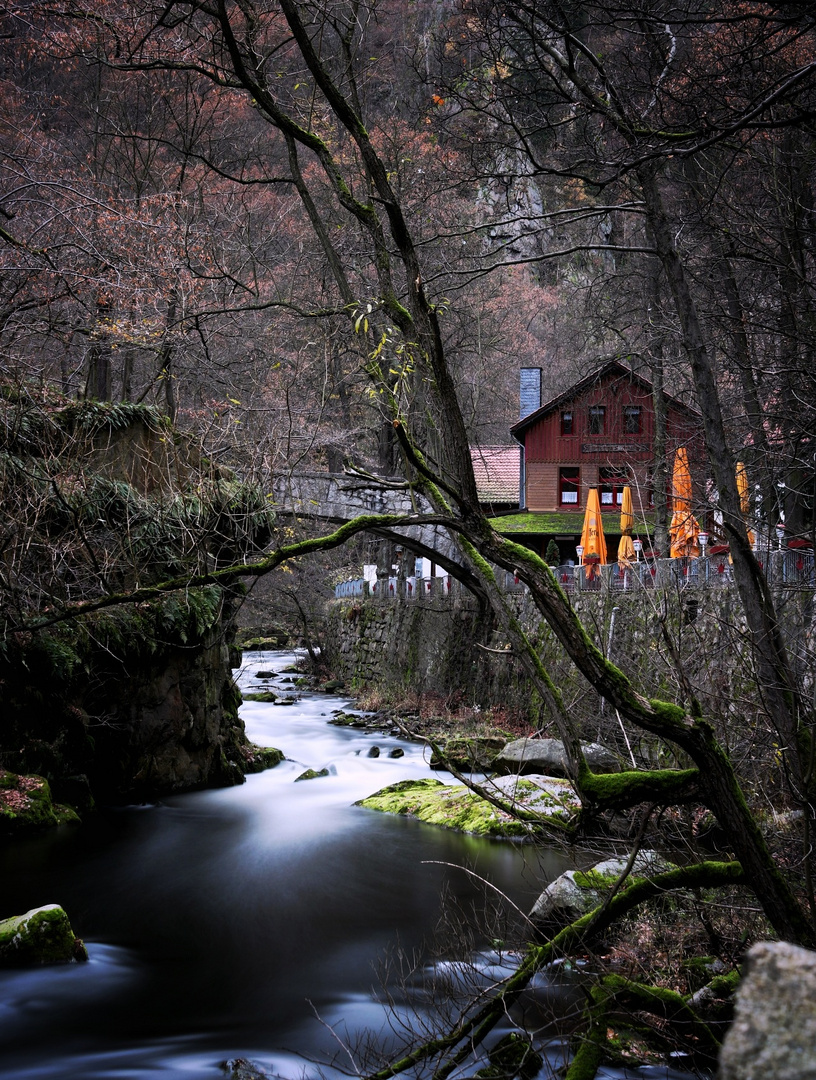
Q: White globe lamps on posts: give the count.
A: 4